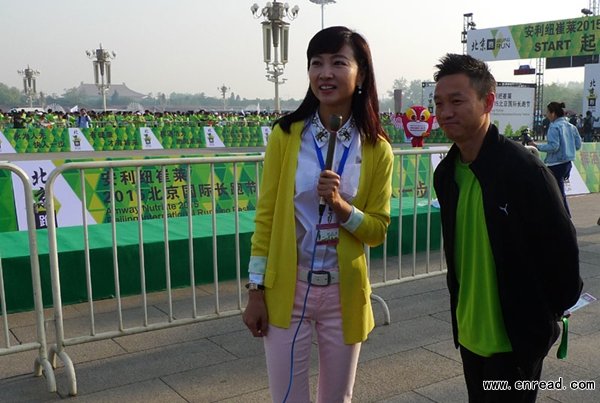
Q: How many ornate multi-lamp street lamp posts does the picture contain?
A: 4